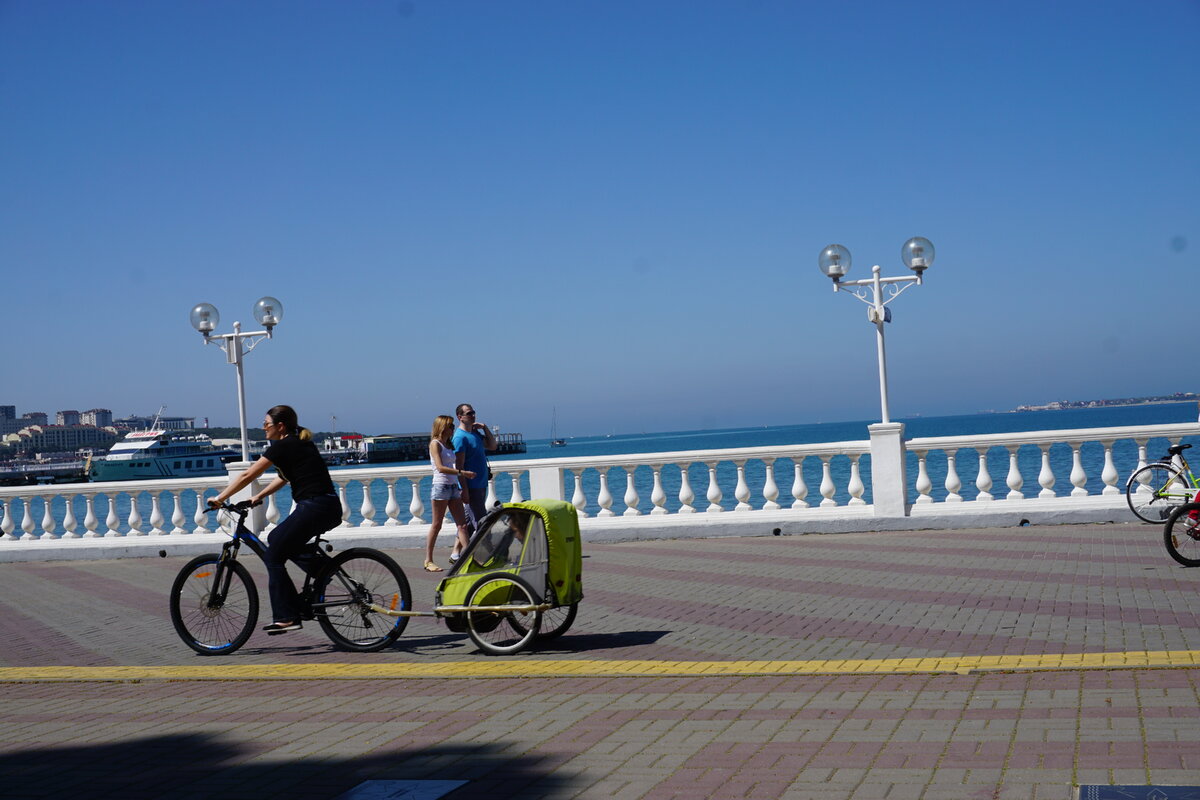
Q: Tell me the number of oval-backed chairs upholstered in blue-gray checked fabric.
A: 0